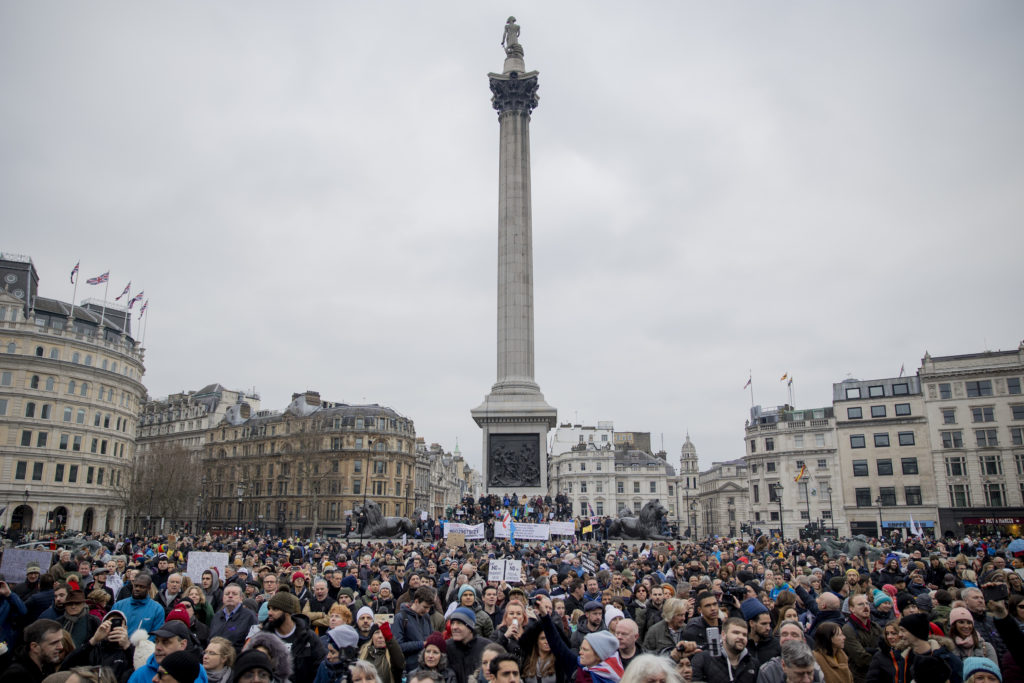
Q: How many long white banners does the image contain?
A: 3